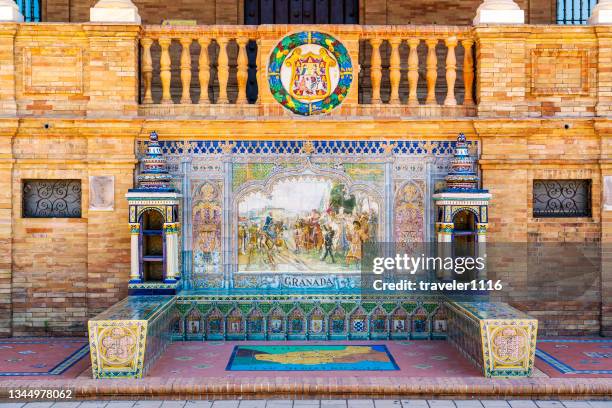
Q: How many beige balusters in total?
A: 12